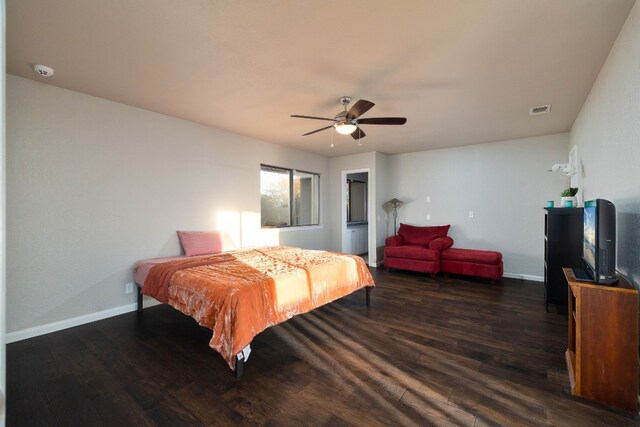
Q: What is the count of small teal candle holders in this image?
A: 2